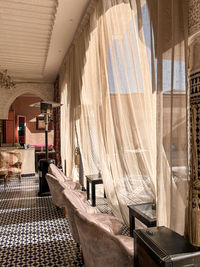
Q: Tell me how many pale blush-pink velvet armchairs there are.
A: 4